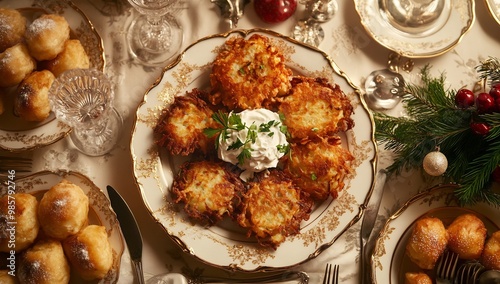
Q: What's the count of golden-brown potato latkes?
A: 6